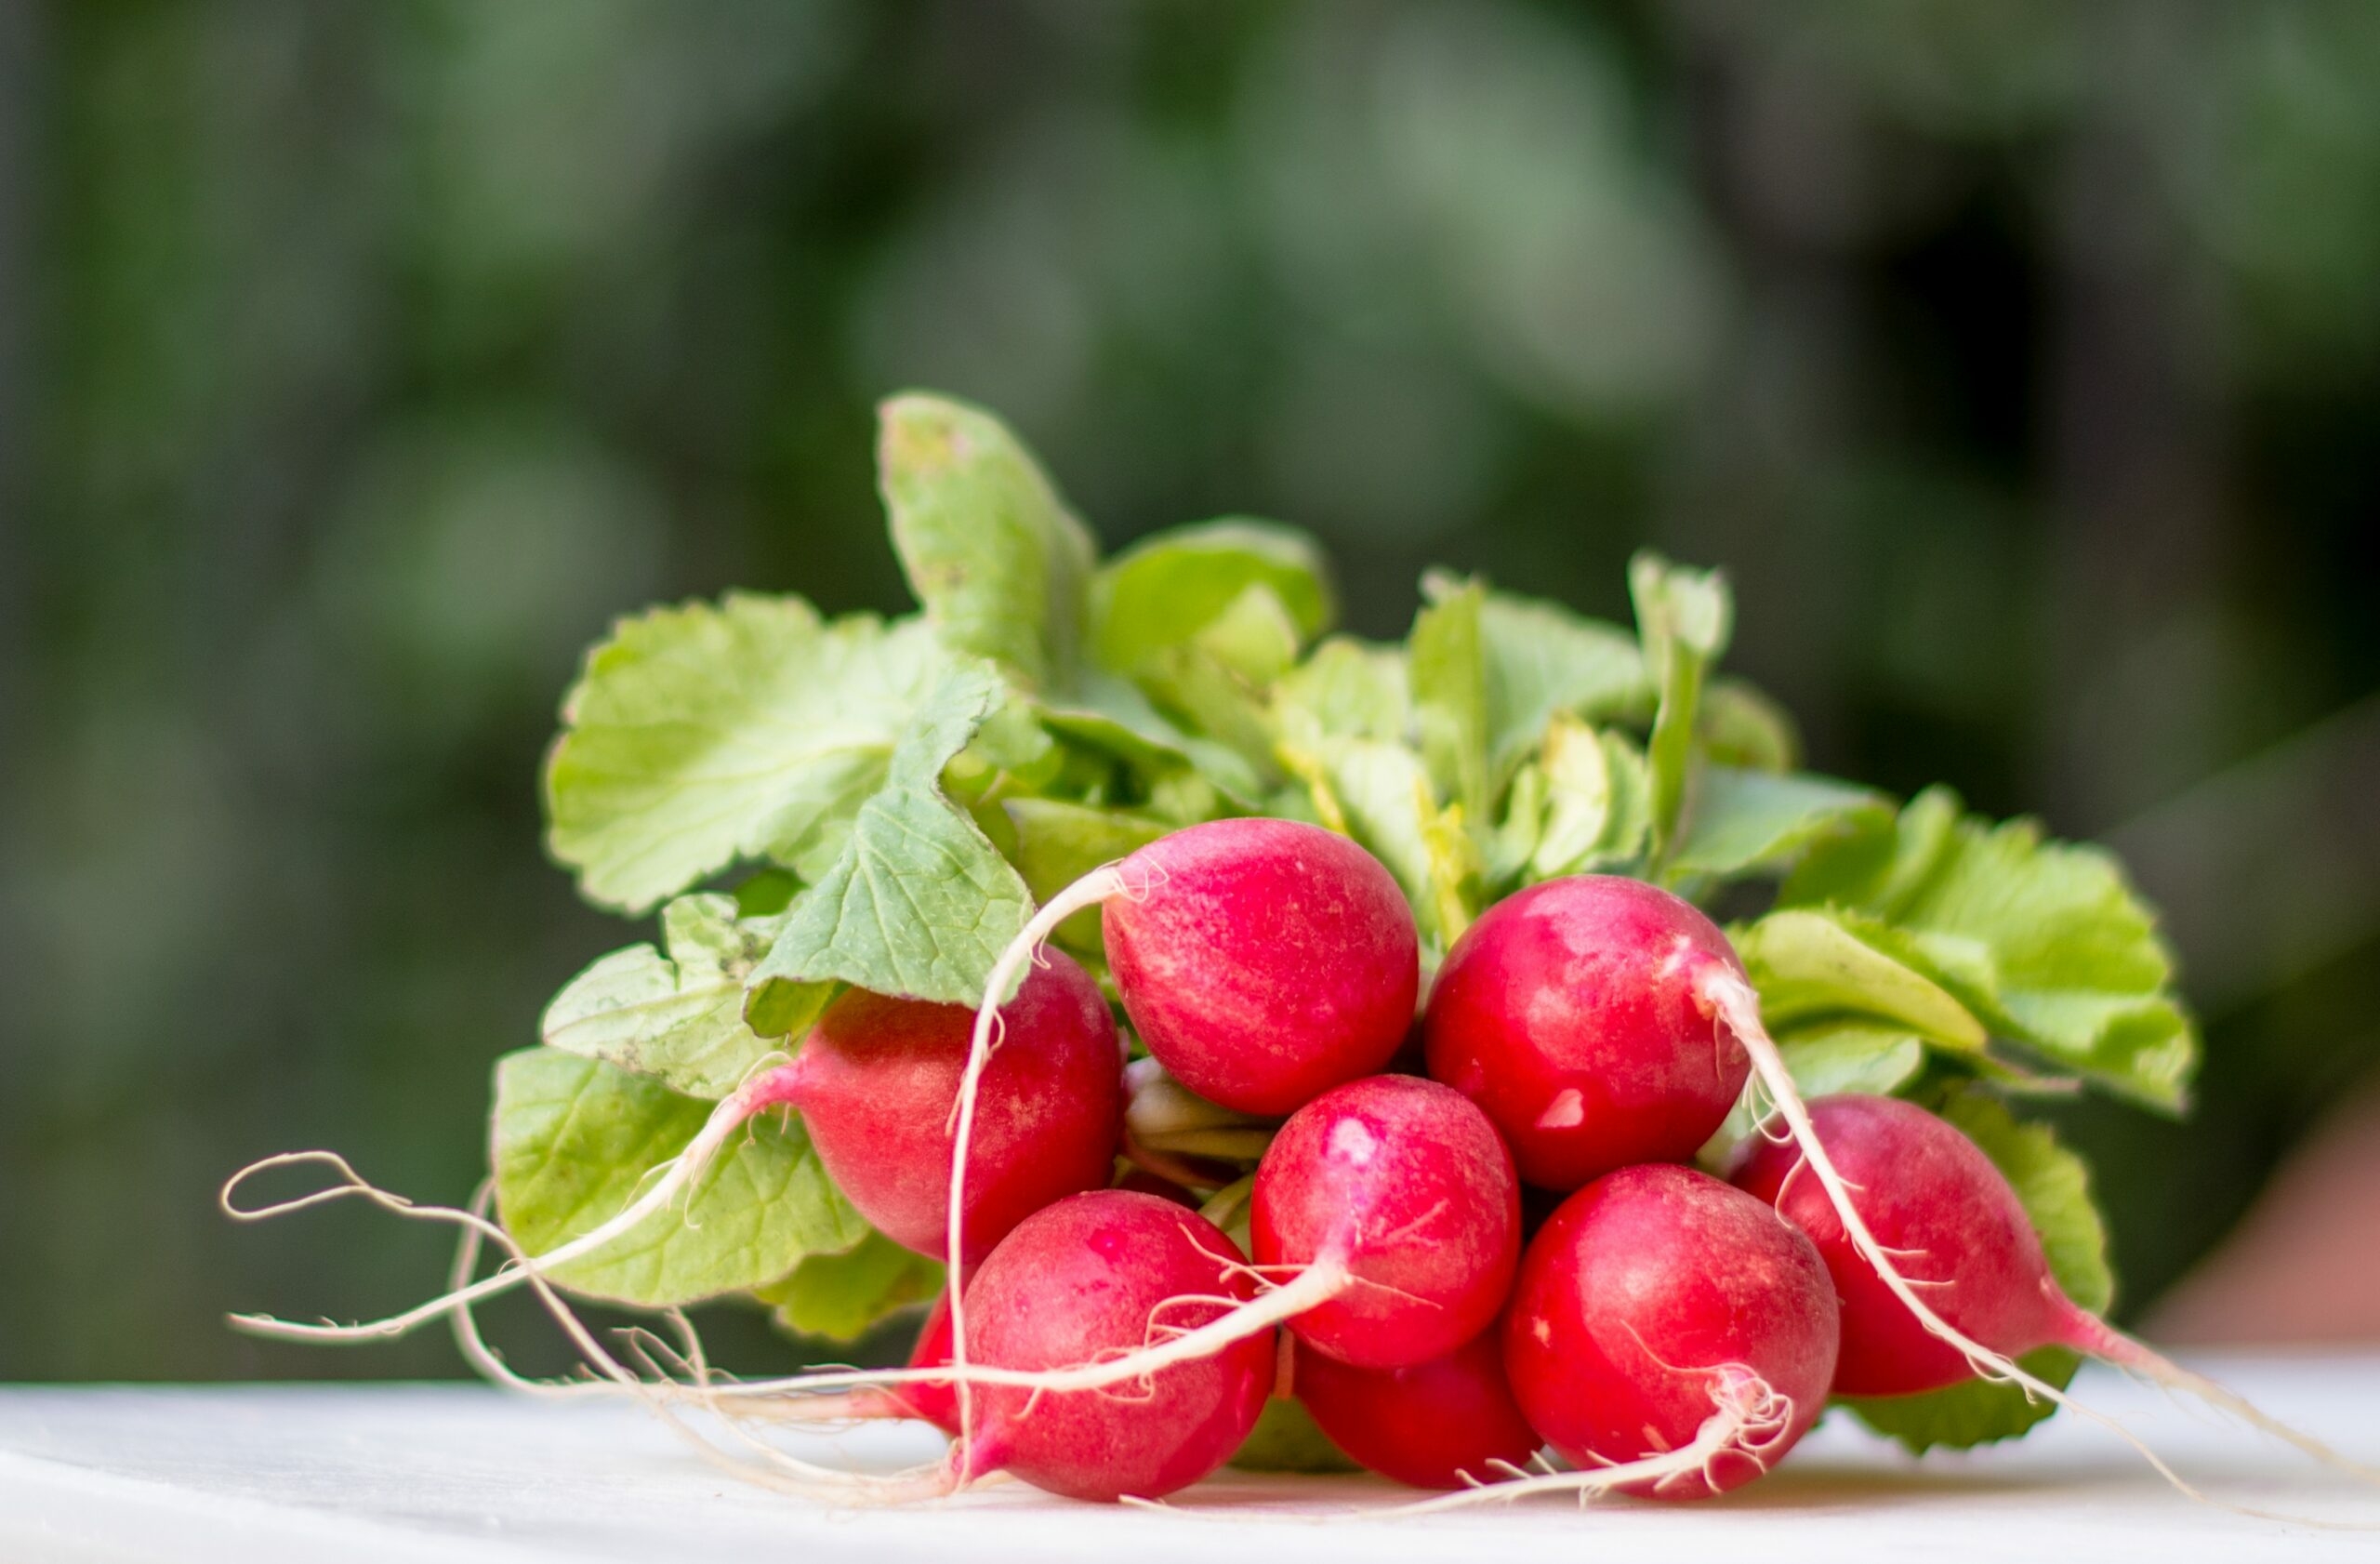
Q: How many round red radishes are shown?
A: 9